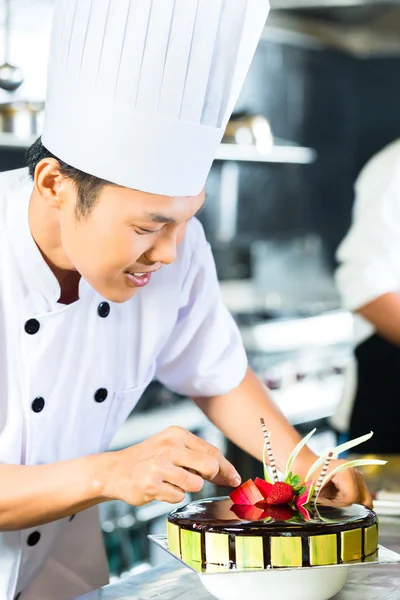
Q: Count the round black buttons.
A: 5